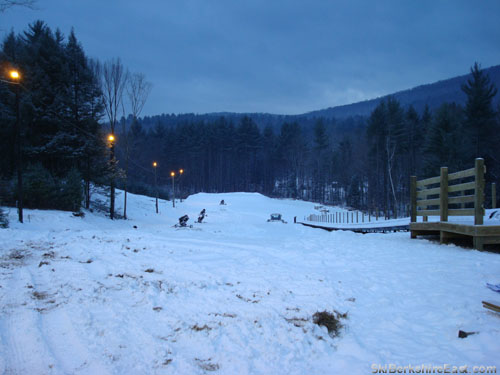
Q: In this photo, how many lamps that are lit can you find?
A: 5